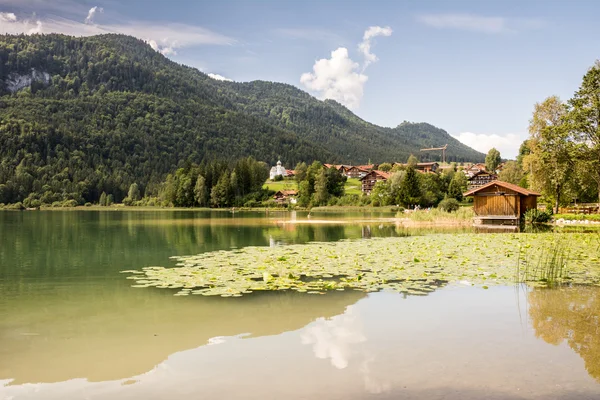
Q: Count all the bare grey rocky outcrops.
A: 1